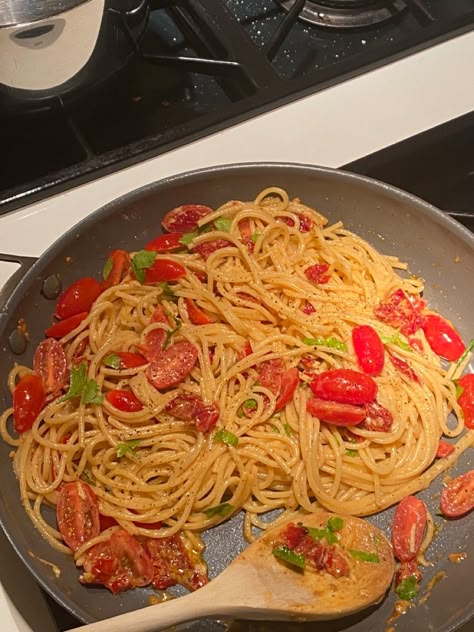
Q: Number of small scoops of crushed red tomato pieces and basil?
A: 1